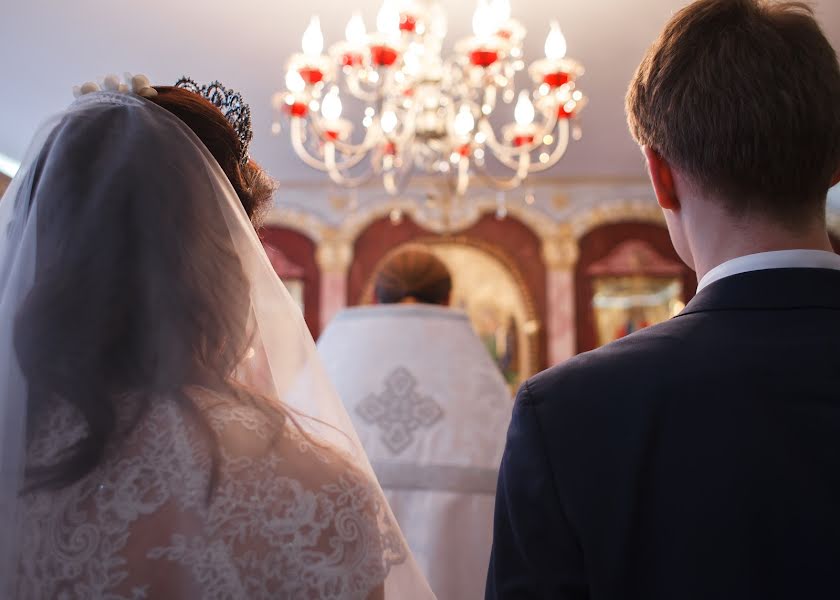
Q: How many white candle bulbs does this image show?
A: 11